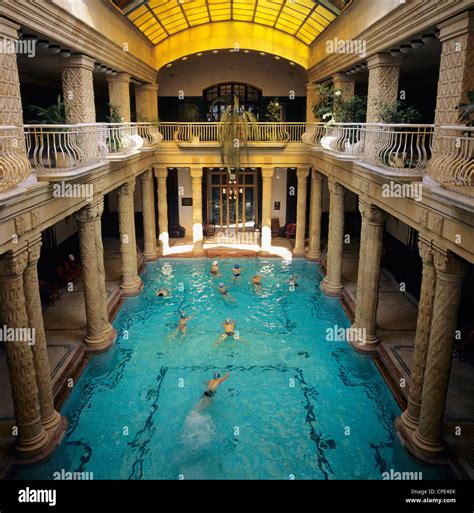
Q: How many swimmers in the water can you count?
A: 9